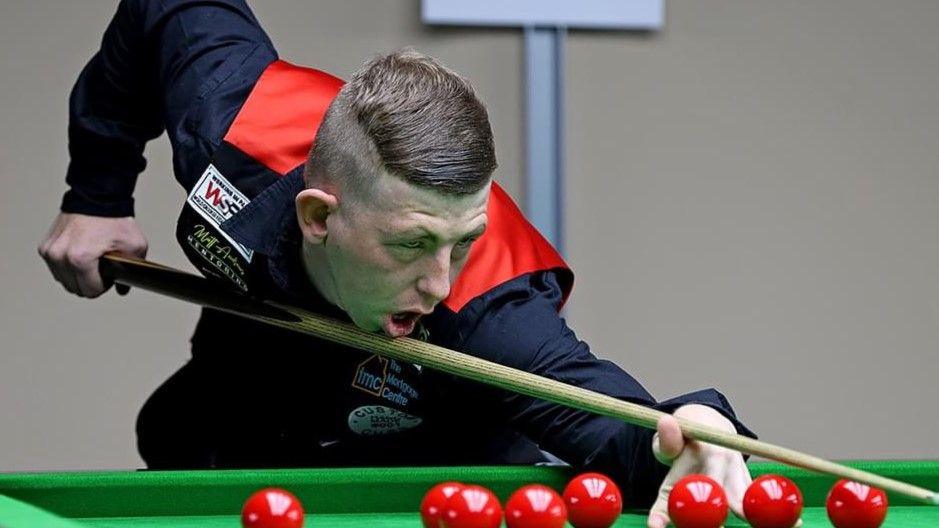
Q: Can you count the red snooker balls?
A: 8